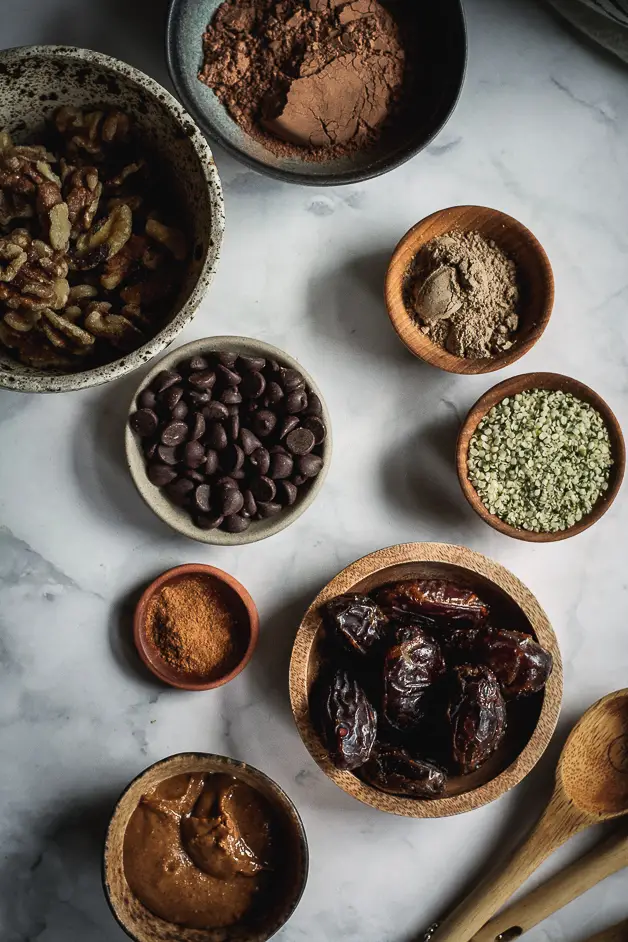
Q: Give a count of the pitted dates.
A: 7